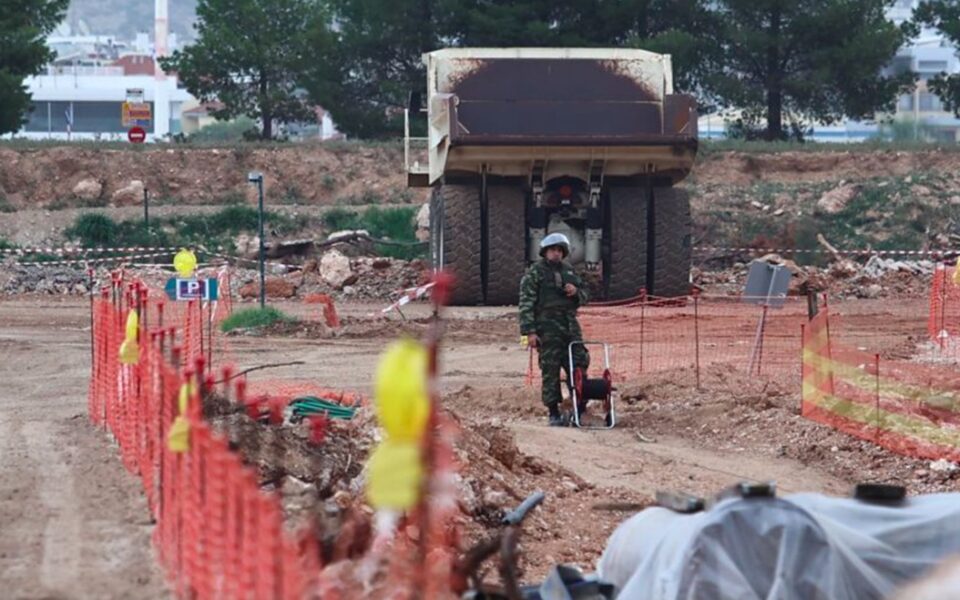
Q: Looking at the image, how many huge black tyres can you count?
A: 4